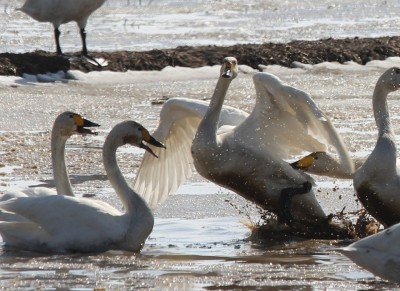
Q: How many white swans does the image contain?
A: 7